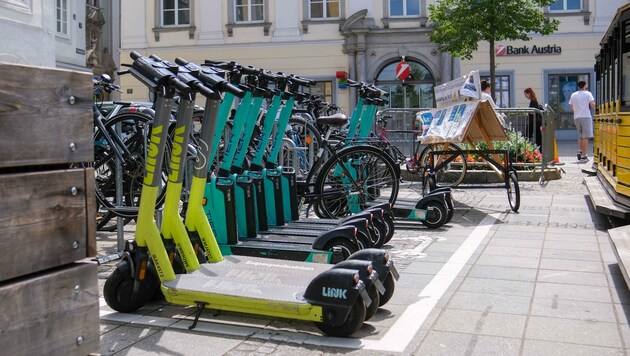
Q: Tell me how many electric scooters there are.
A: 10